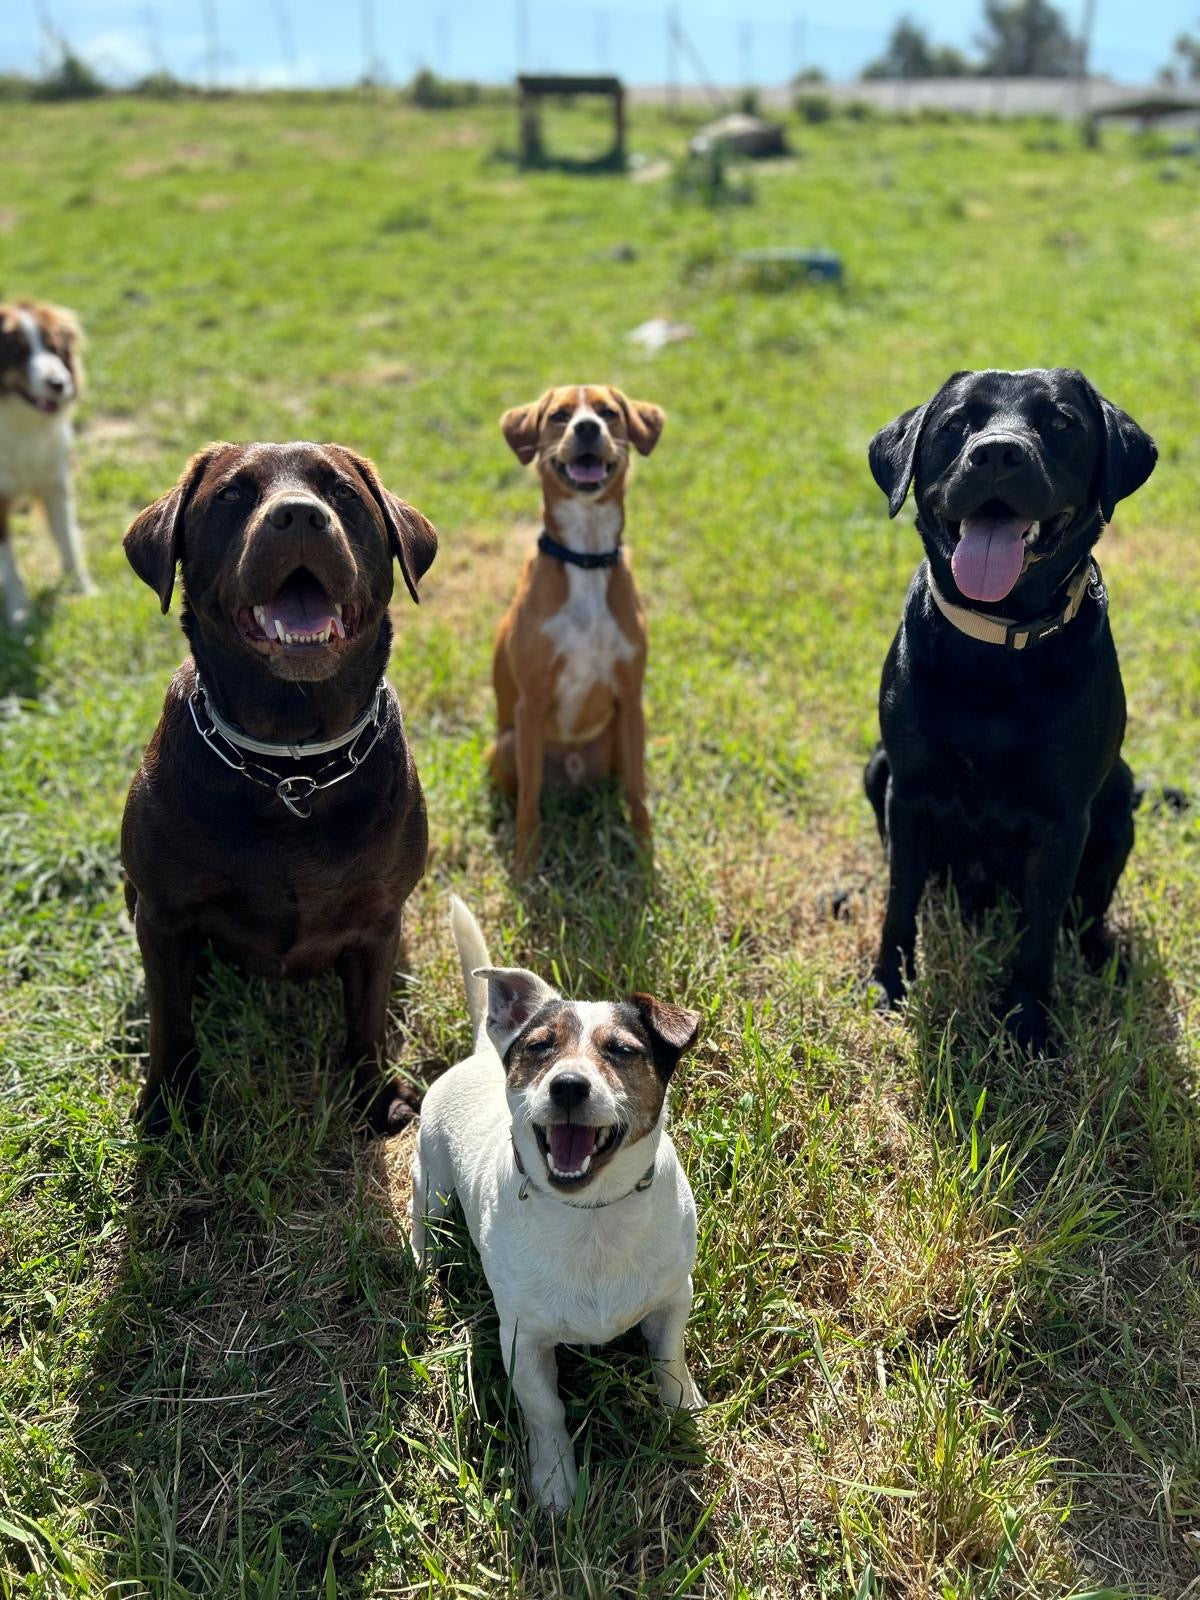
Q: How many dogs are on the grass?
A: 5